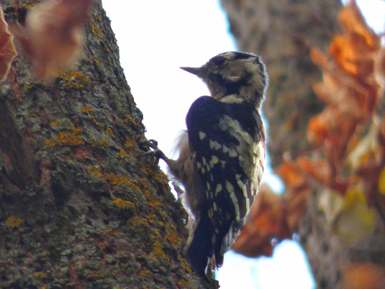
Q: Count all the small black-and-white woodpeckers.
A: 1